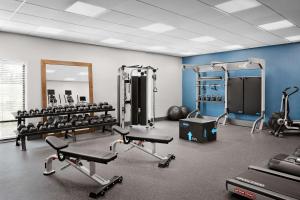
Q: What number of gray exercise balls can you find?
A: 2